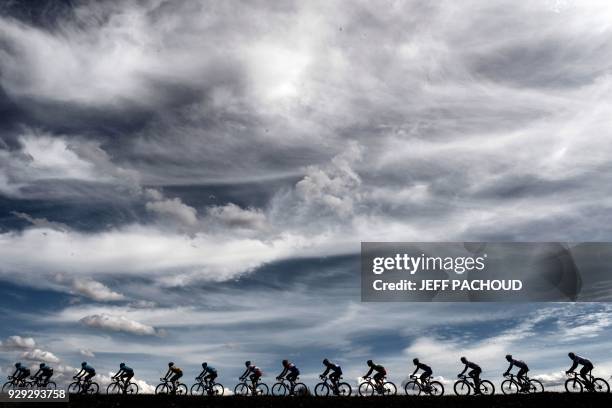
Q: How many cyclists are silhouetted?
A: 14